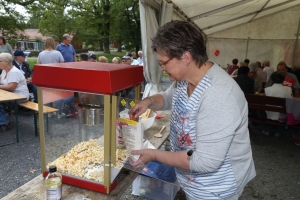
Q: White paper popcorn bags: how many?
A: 1